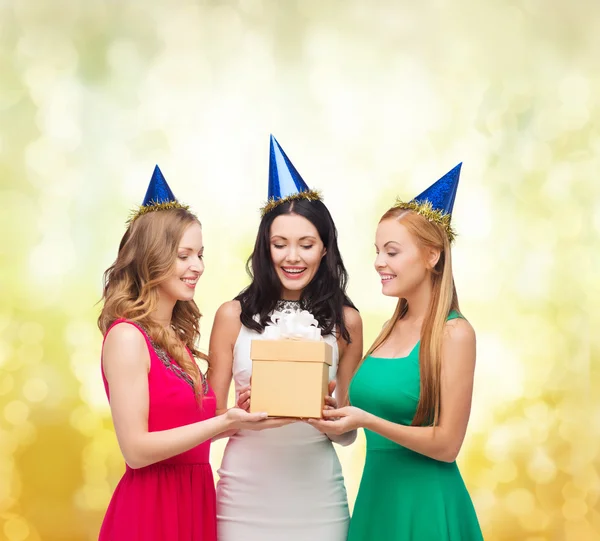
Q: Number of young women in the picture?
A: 3